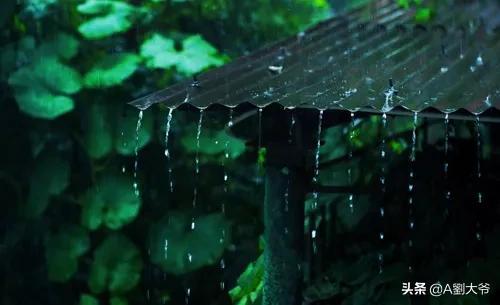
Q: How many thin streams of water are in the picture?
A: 12